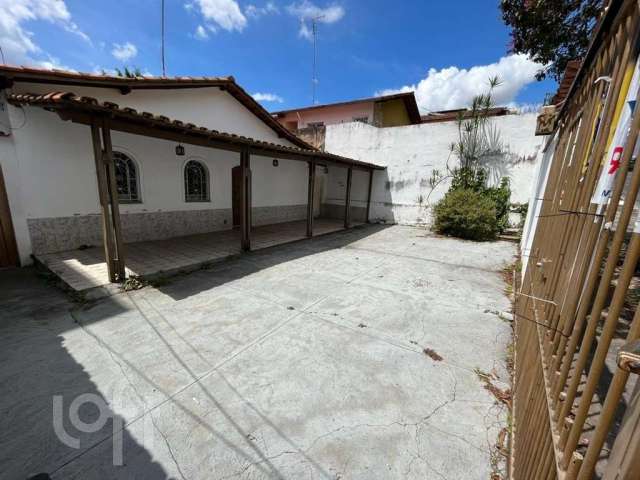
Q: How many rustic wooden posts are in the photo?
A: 5